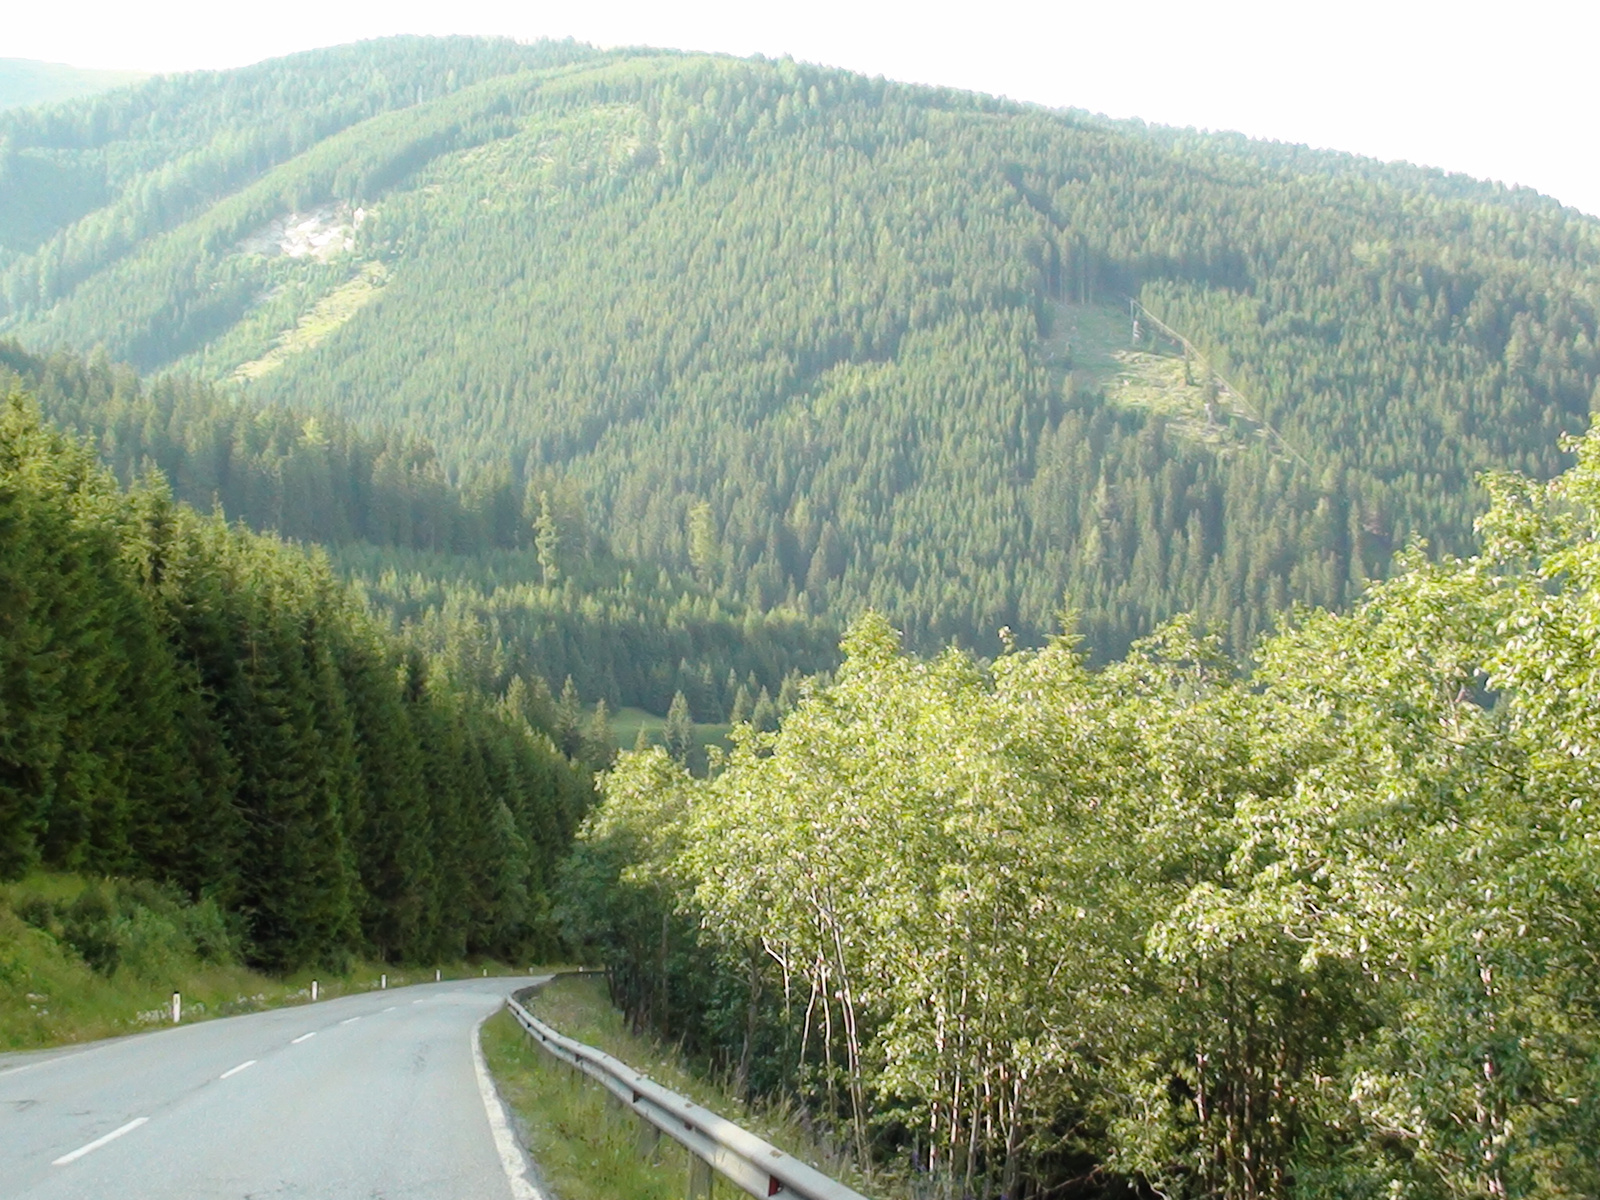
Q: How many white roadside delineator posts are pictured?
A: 7